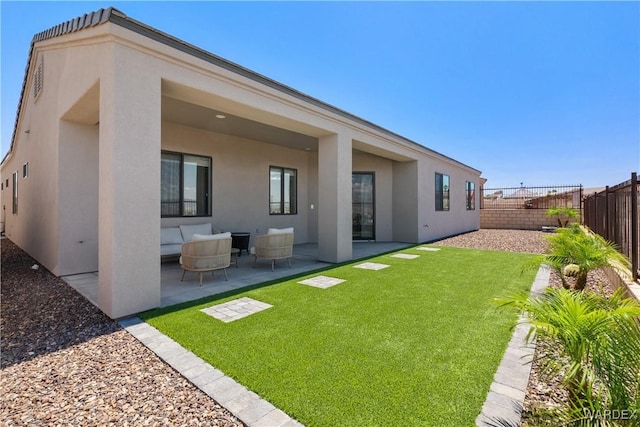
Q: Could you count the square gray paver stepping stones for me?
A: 5